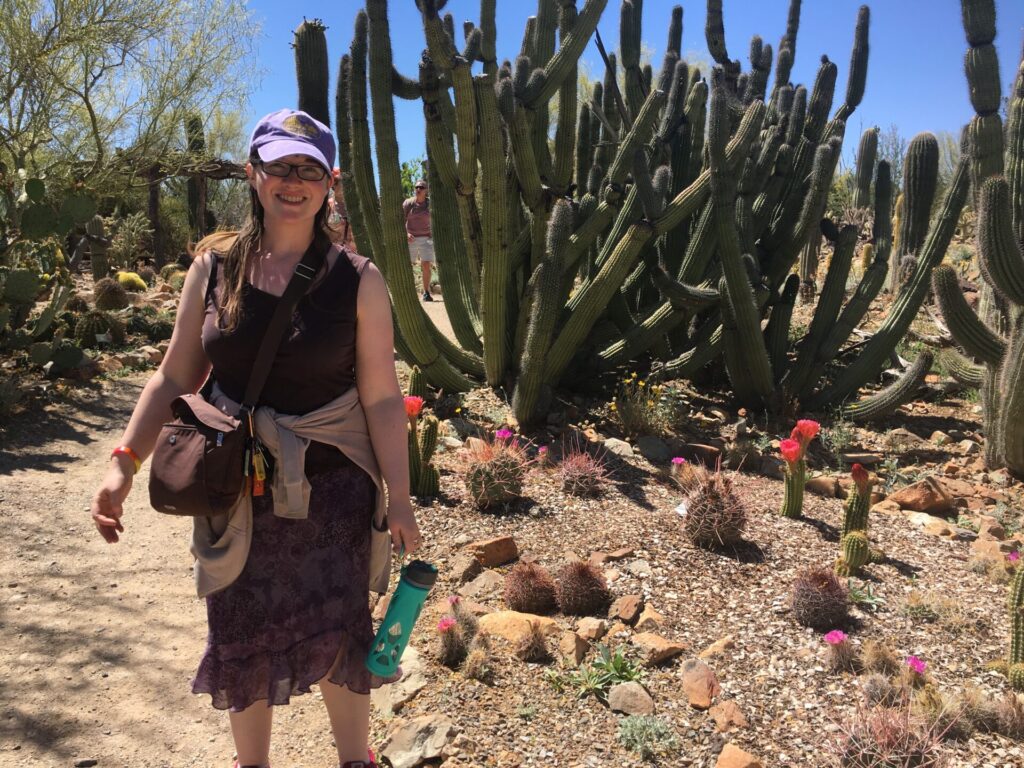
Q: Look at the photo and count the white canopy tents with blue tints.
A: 0